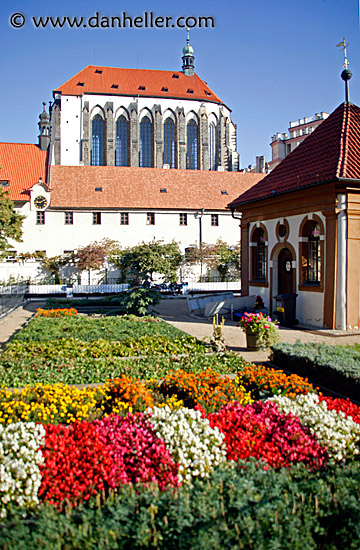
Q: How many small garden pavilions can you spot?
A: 1